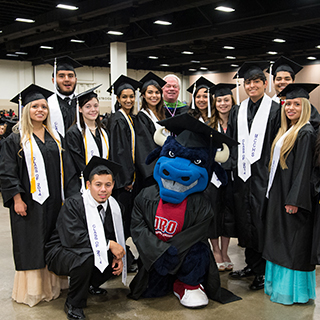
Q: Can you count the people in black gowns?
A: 12